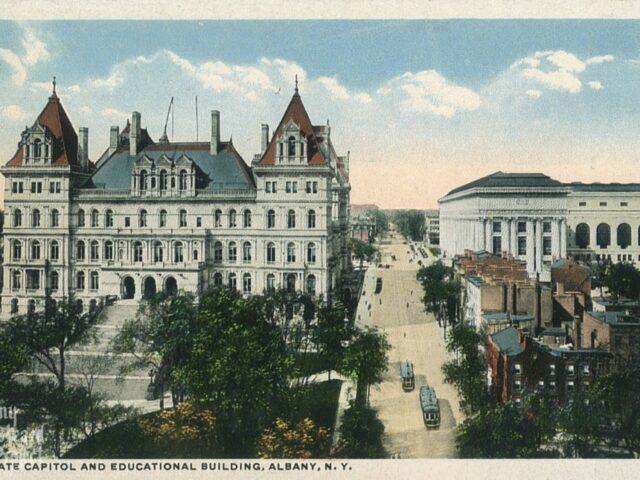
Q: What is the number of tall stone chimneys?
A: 5